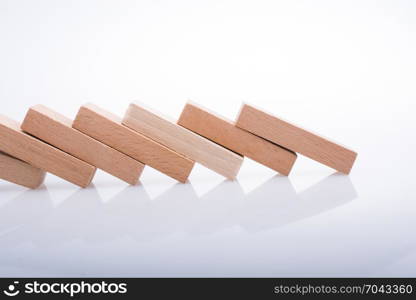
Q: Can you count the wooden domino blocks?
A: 7